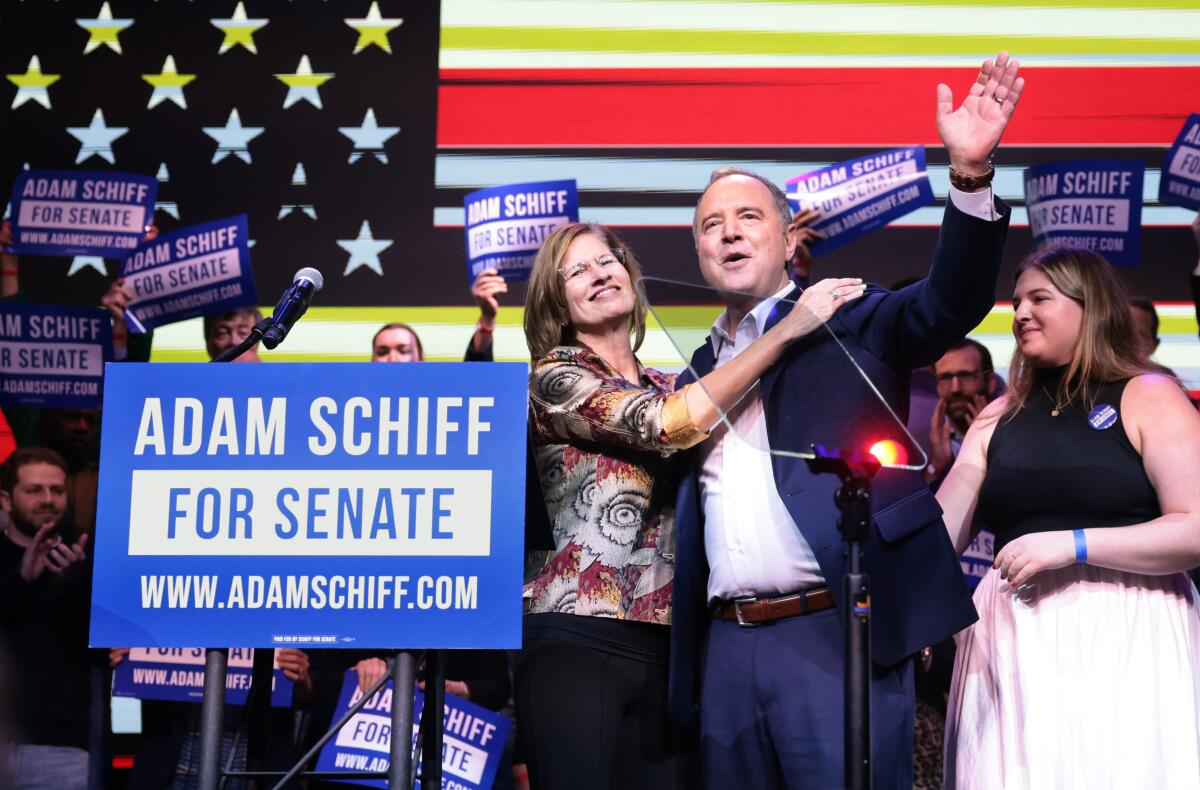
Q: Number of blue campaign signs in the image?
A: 11